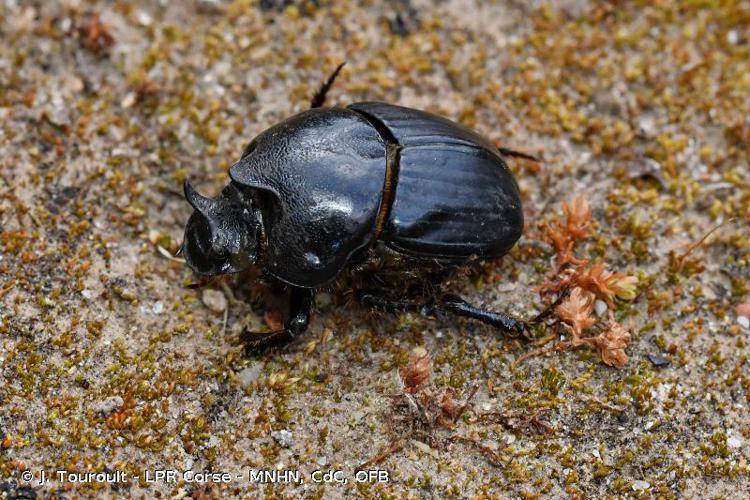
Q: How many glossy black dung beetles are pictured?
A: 1